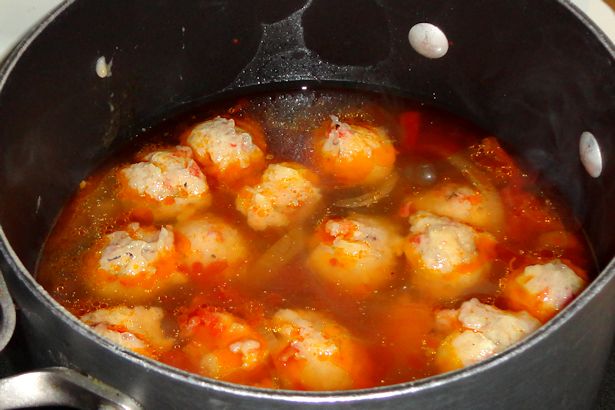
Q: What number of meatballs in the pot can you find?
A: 14